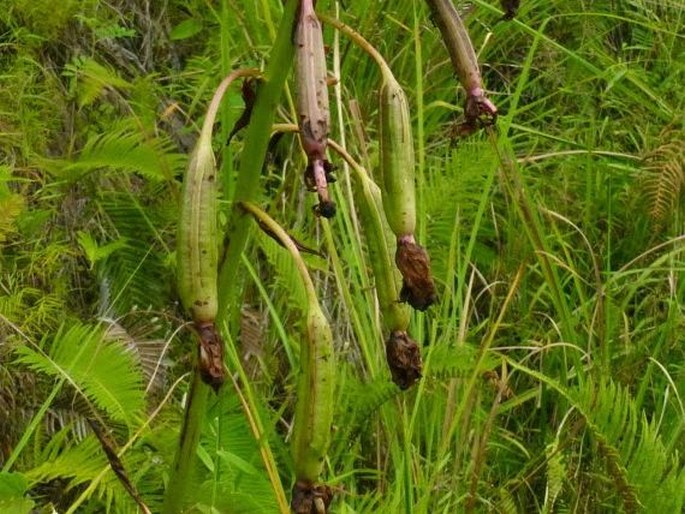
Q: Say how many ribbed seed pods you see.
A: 6